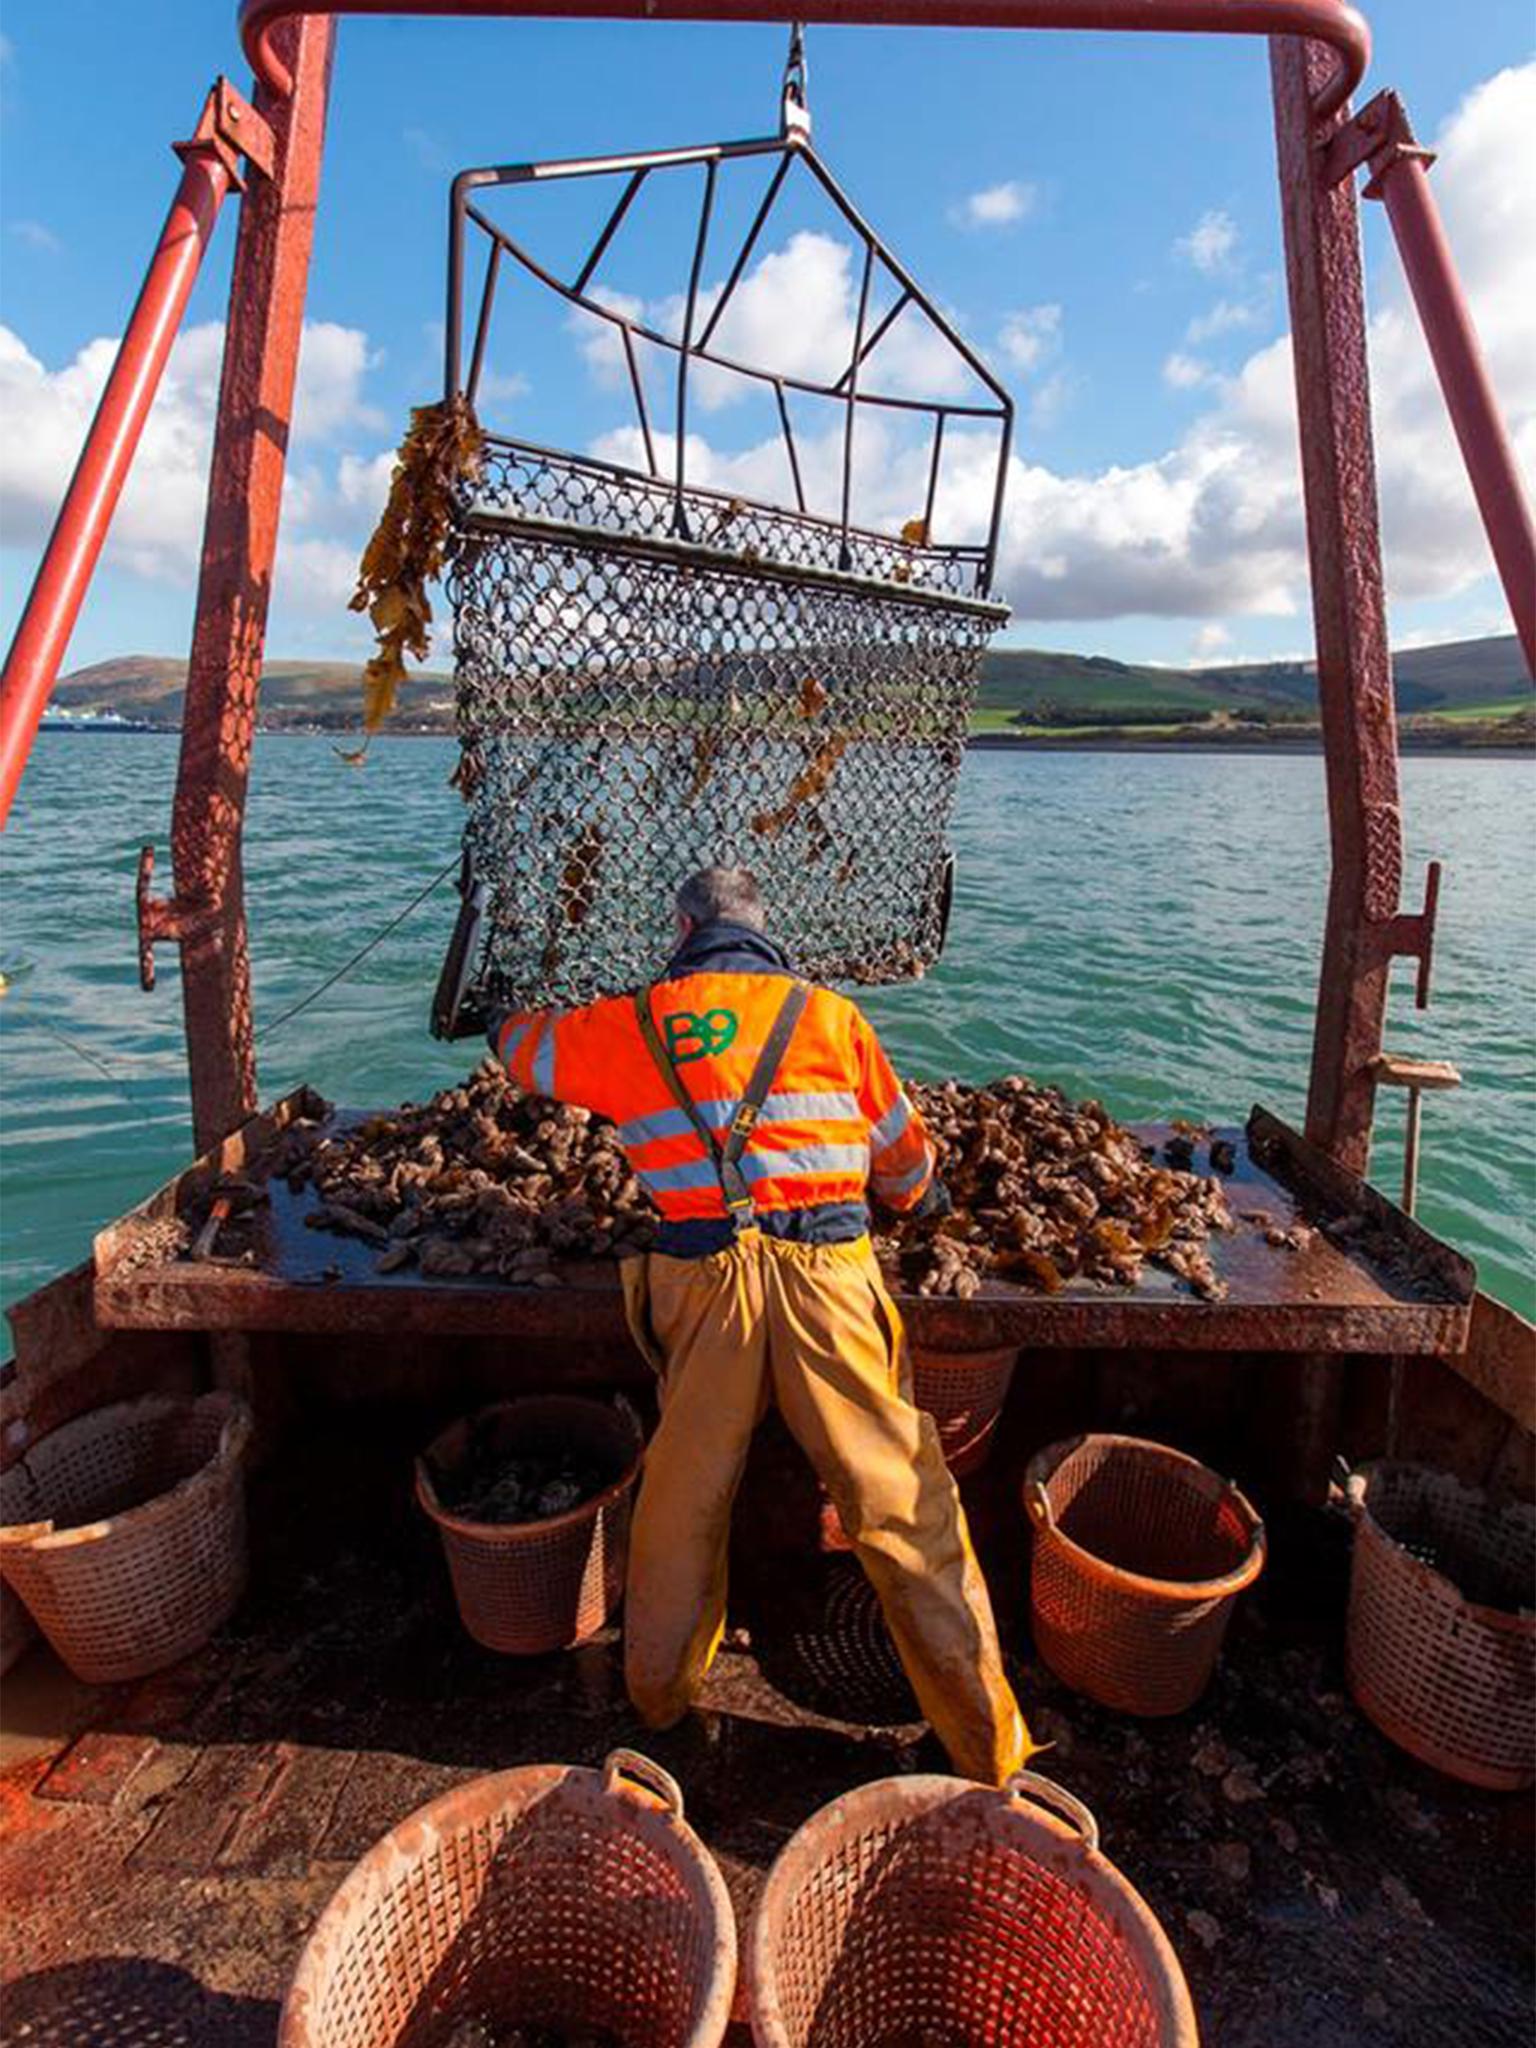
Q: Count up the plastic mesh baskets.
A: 7